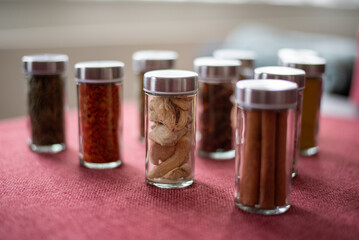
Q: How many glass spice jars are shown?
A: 10